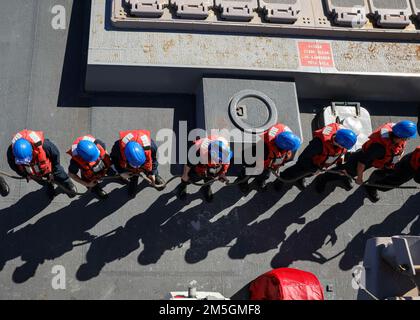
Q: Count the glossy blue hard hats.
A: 7